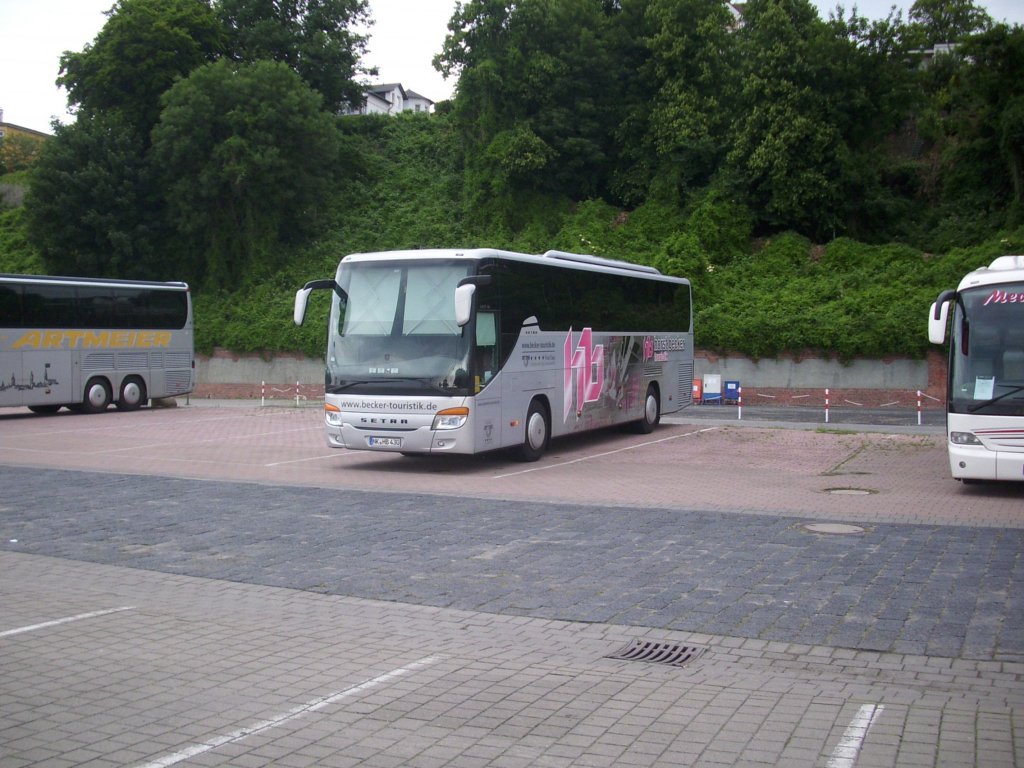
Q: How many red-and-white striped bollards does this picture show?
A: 5